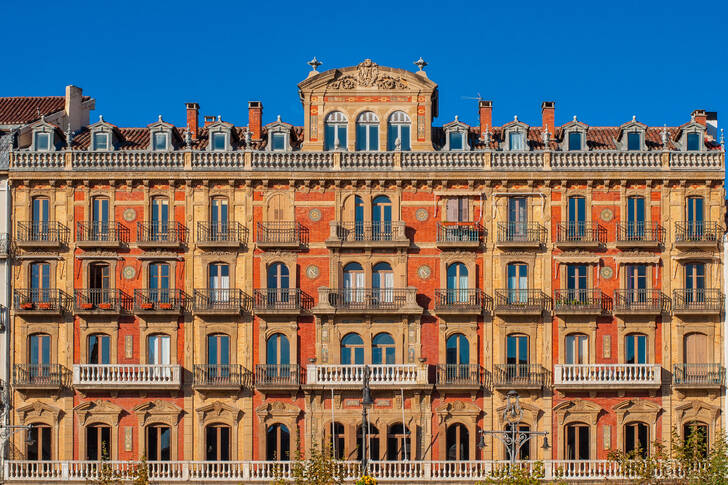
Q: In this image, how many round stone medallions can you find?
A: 8